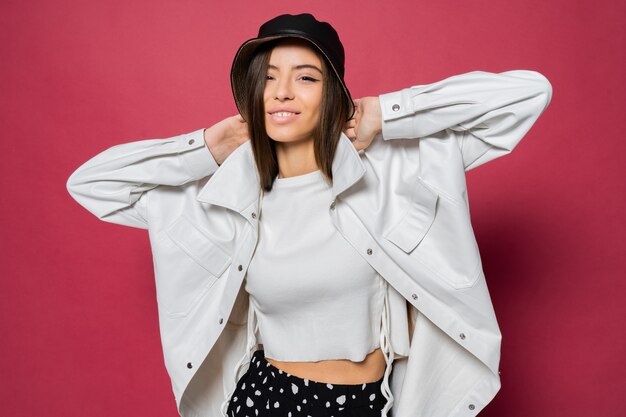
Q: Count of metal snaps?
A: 11